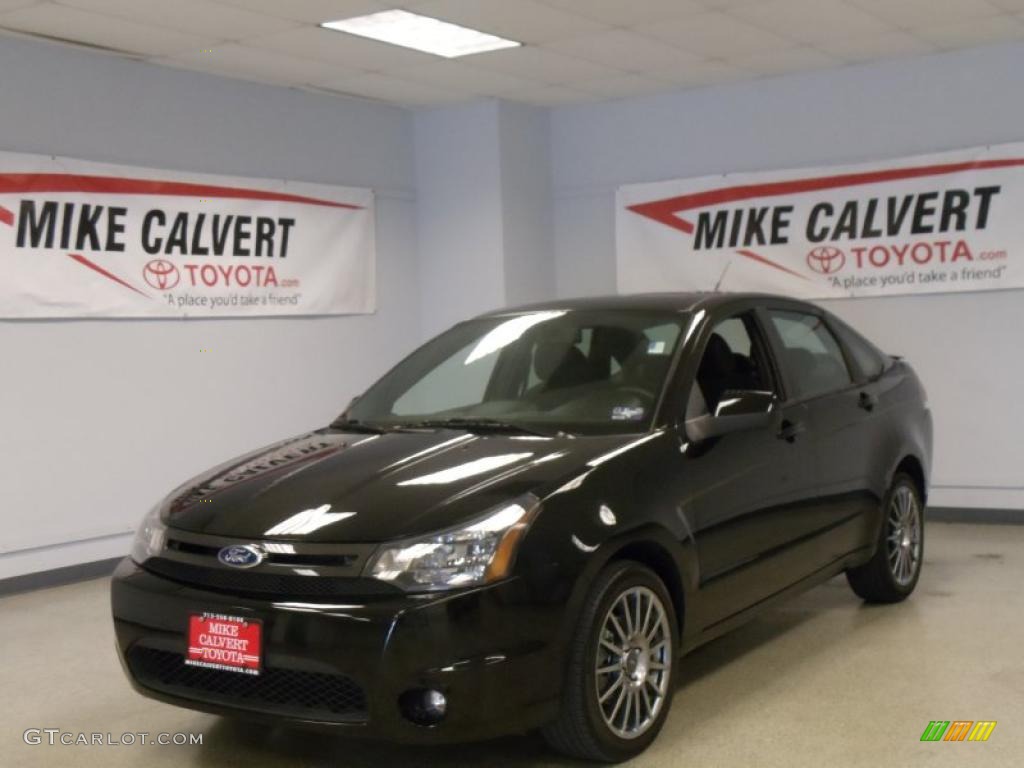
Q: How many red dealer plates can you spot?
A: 1